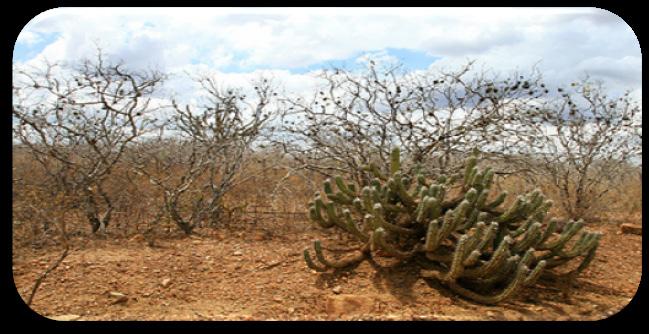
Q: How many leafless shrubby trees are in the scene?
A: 4